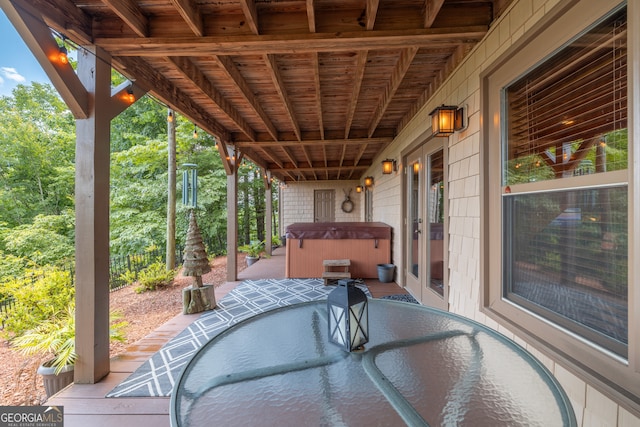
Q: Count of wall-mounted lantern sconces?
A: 4